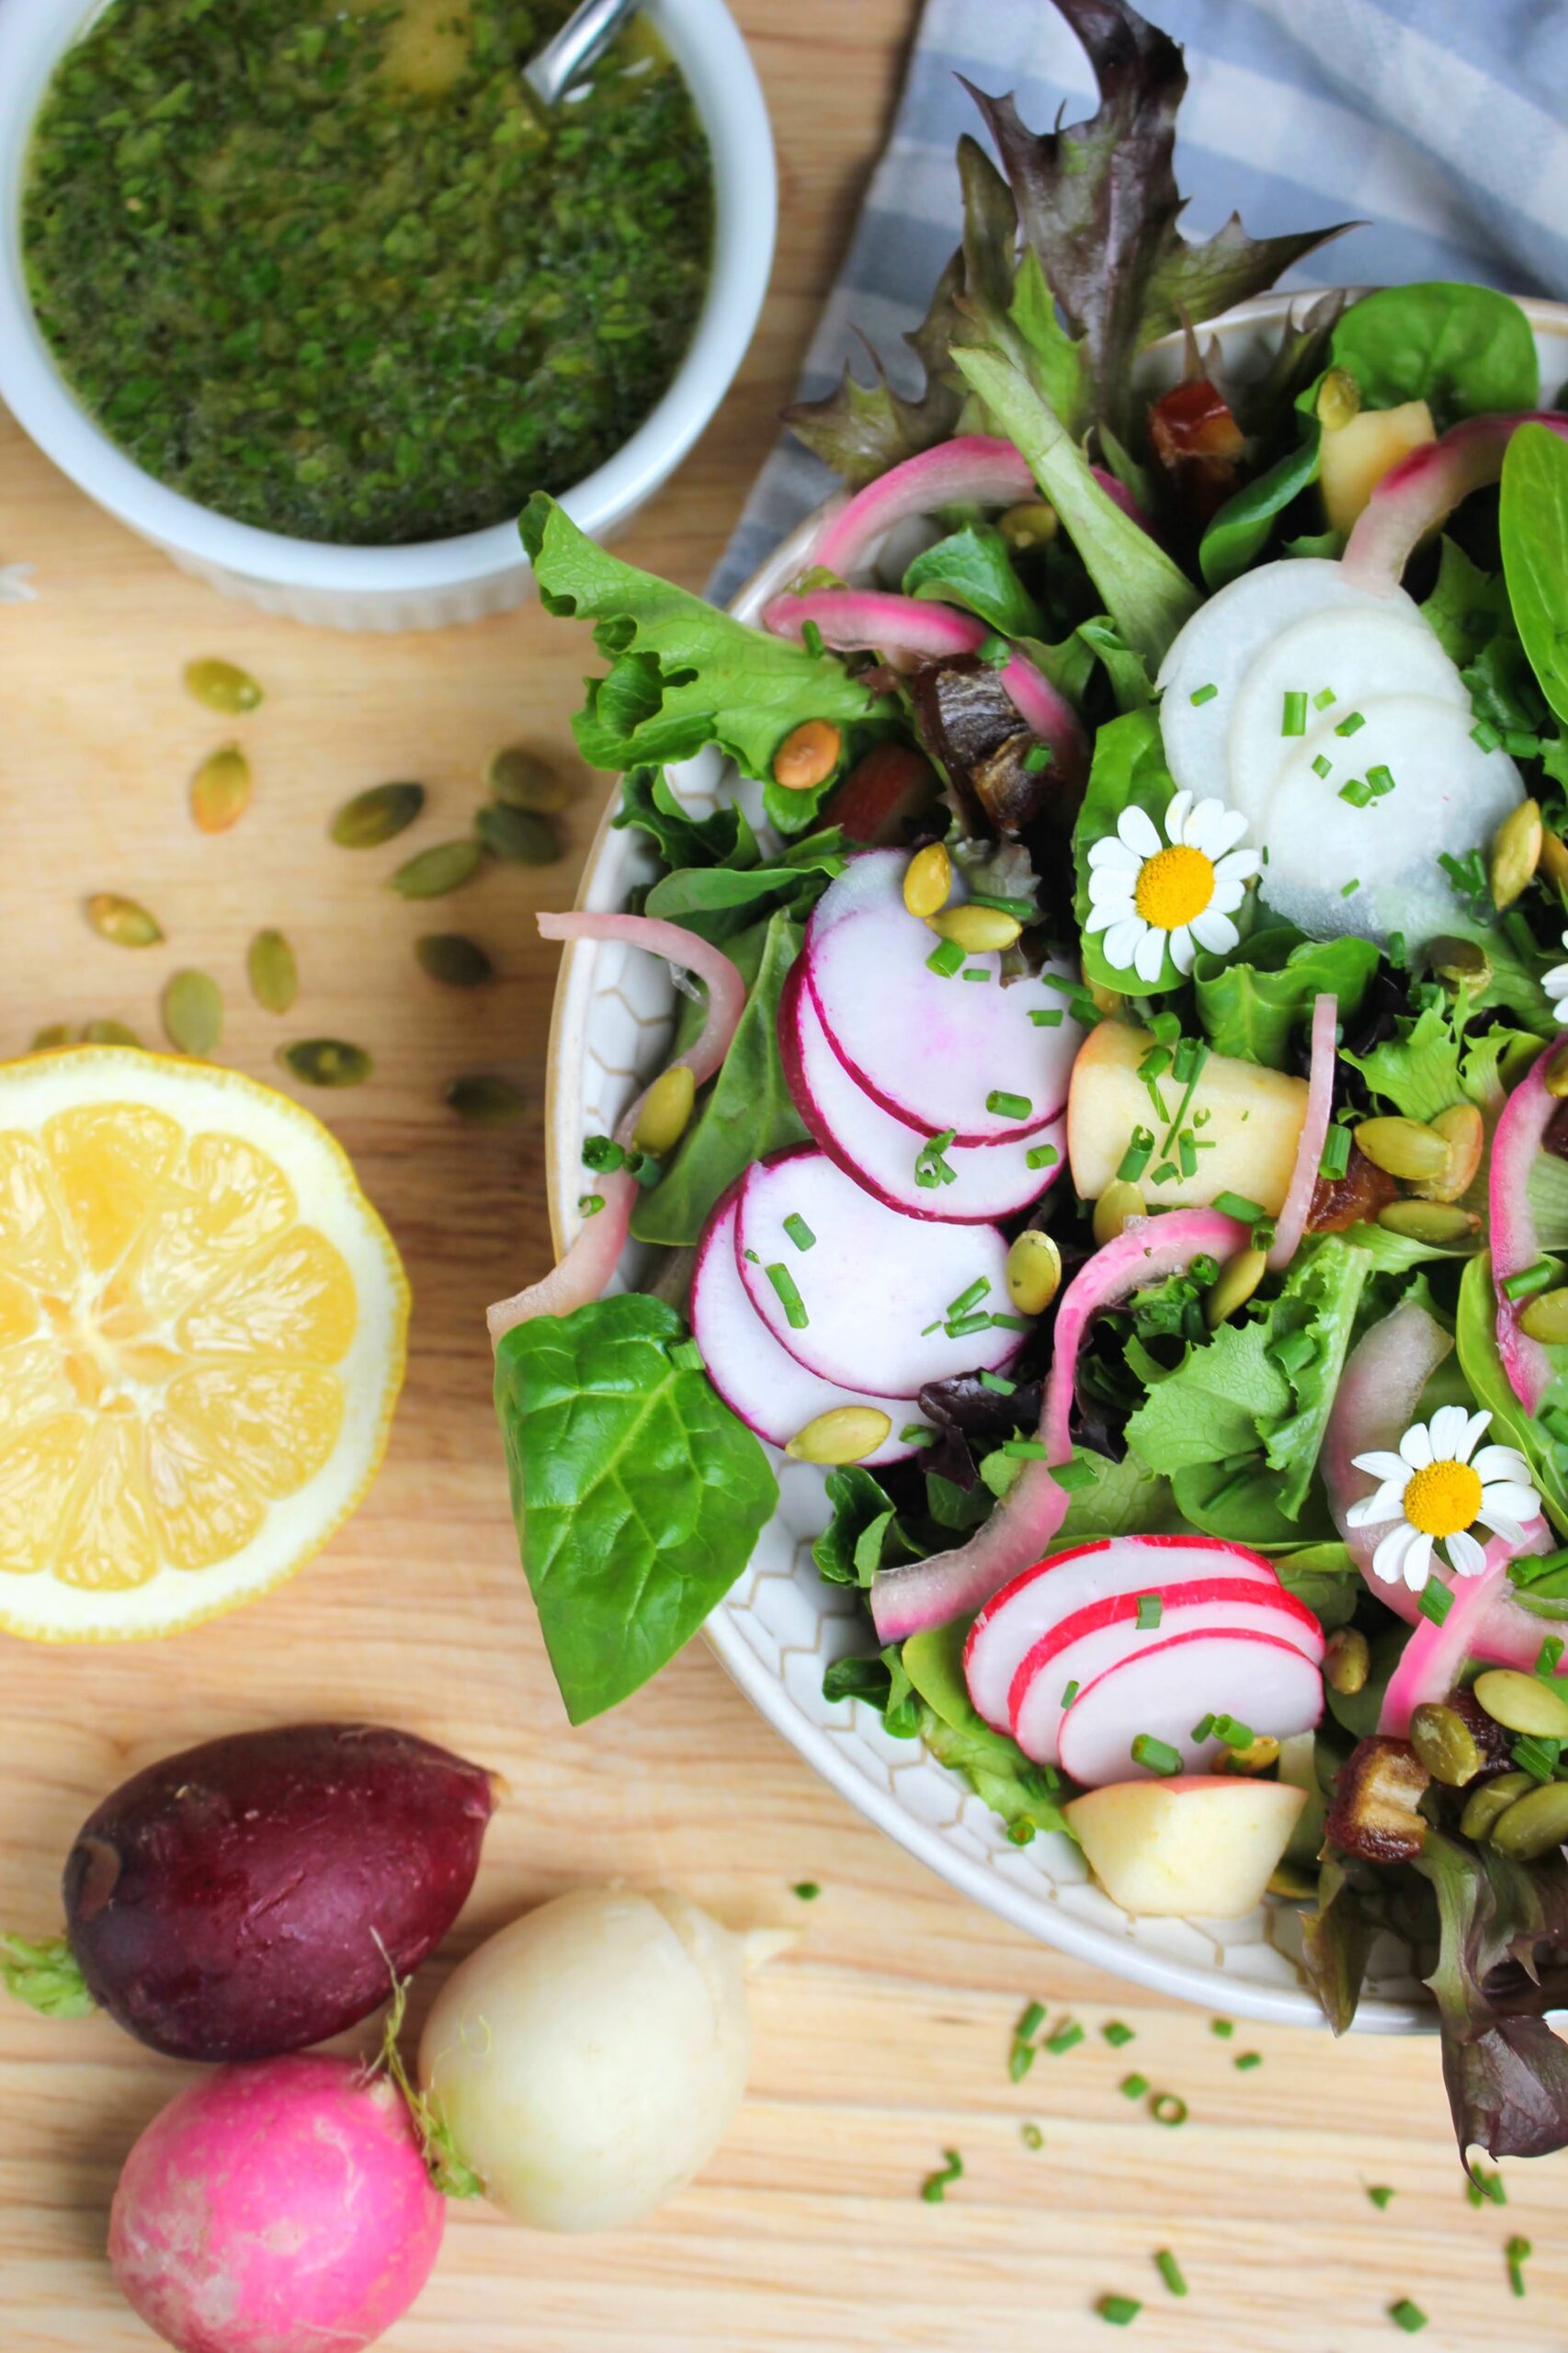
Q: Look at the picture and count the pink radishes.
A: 1